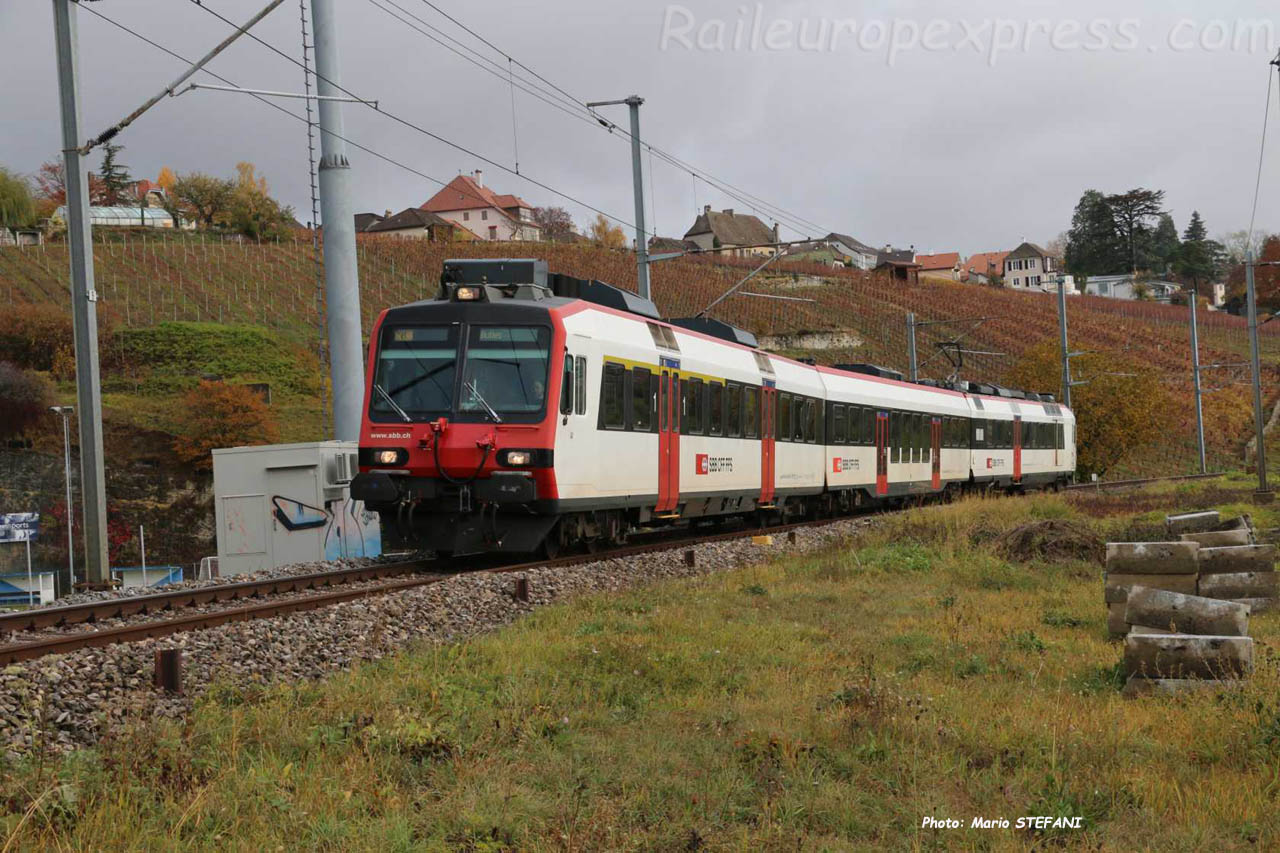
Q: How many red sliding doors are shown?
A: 5